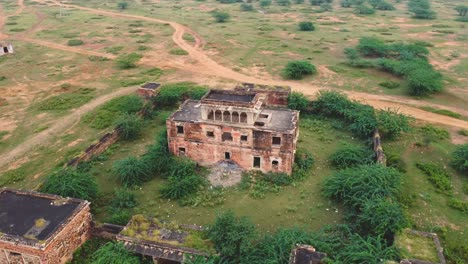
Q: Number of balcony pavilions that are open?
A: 5